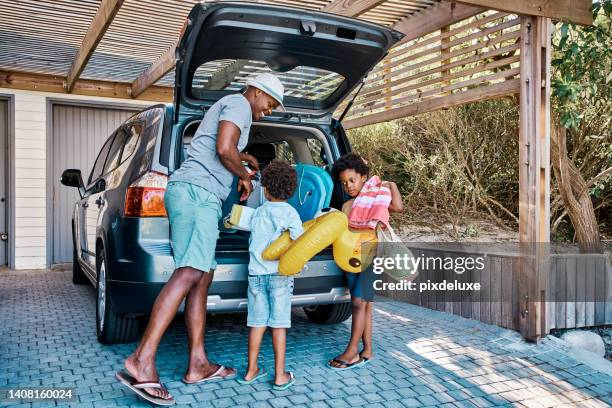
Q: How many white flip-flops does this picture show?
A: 2